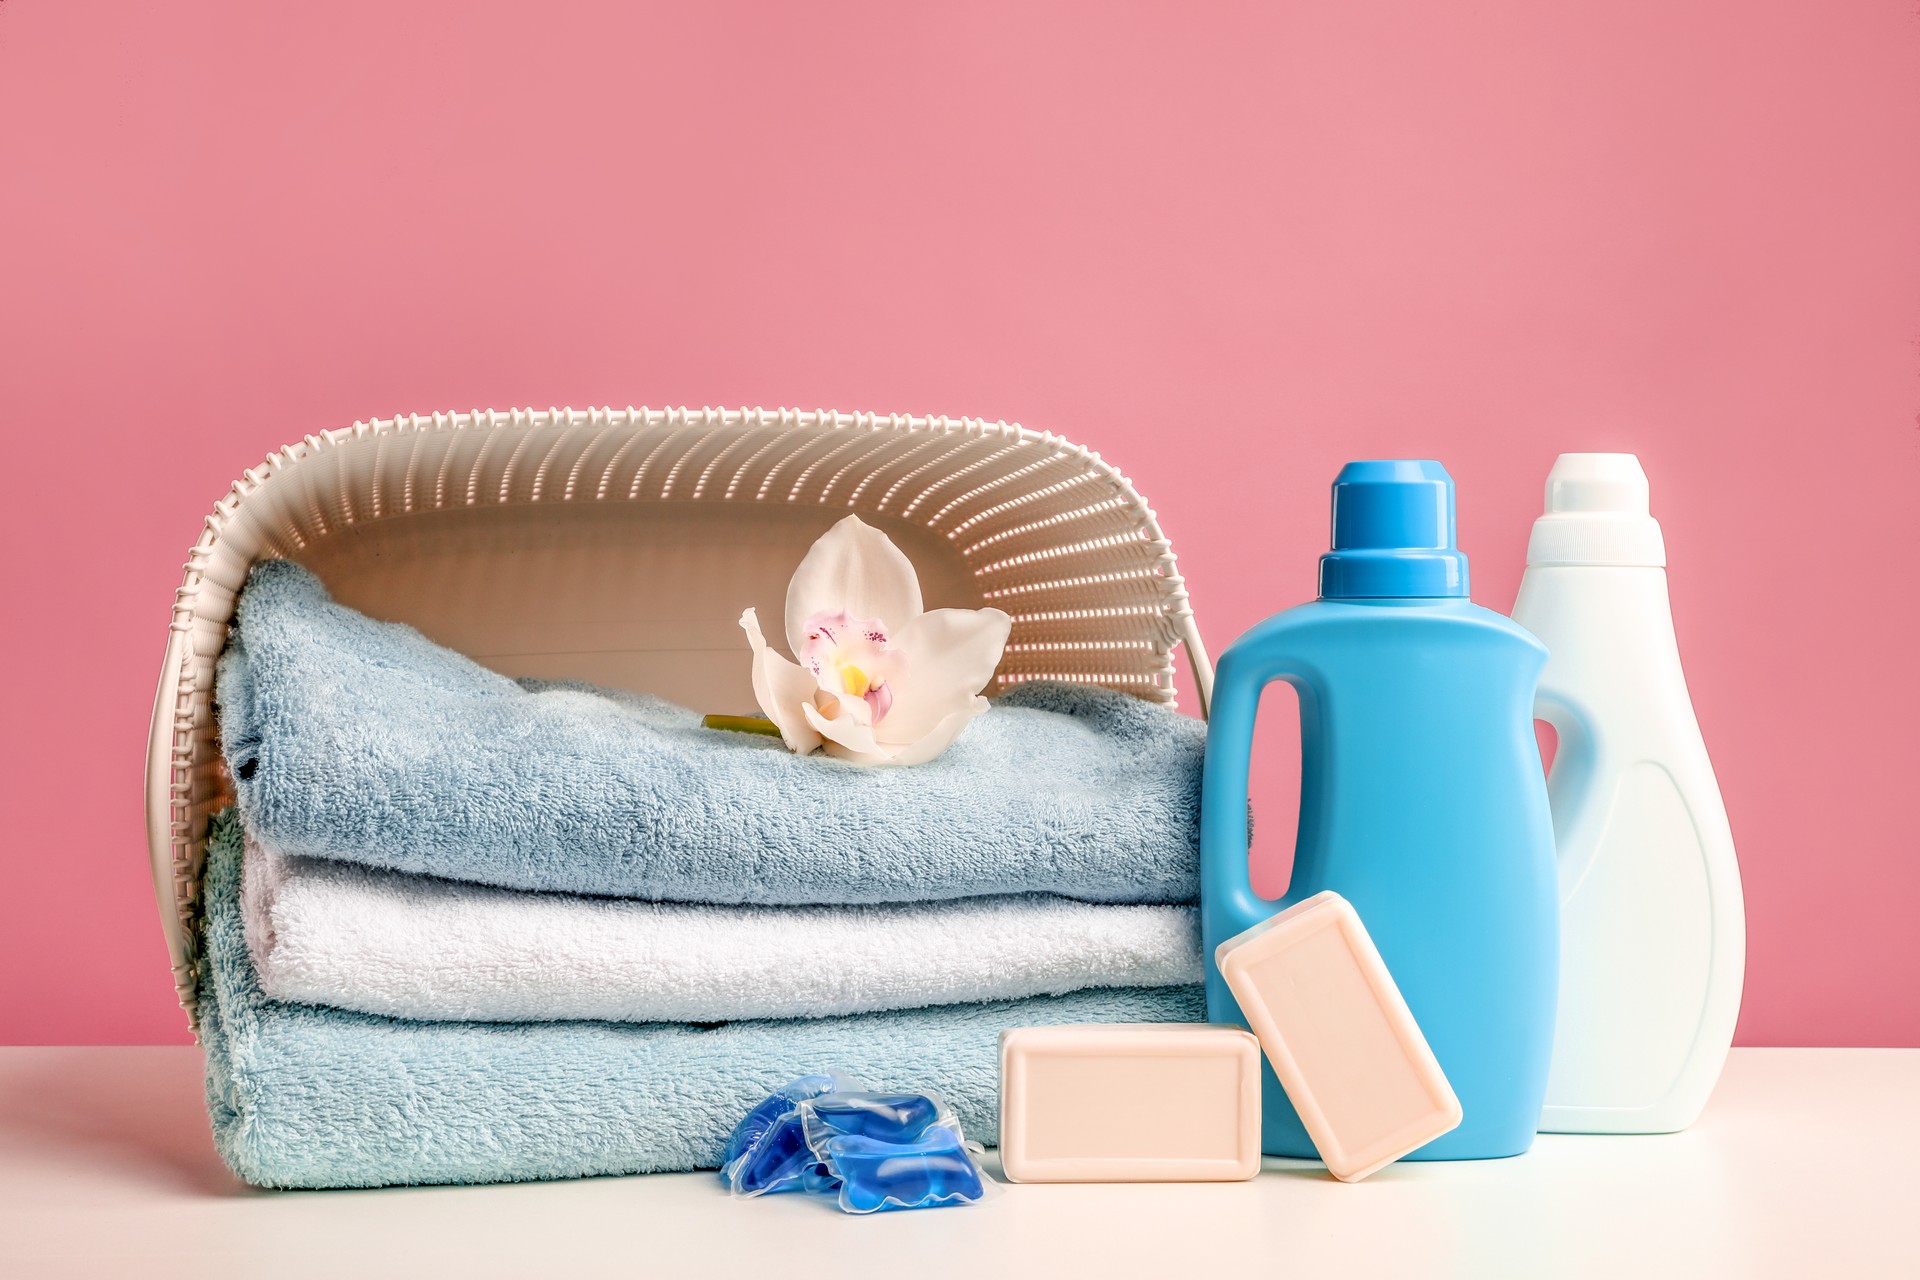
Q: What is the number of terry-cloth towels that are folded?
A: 3